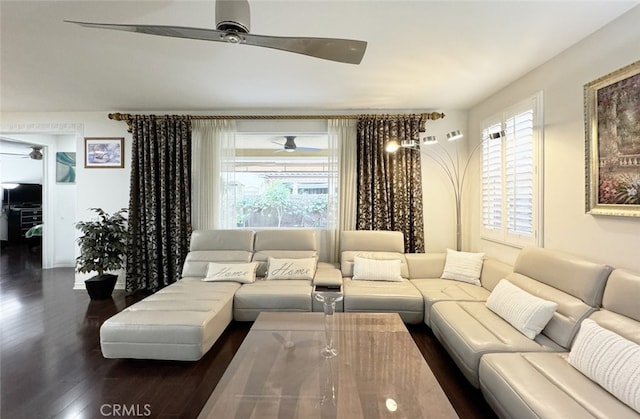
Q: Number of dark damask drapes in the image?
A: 2